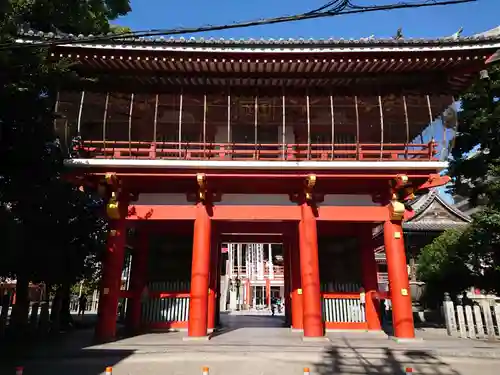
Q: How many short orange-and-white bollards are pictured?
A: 5